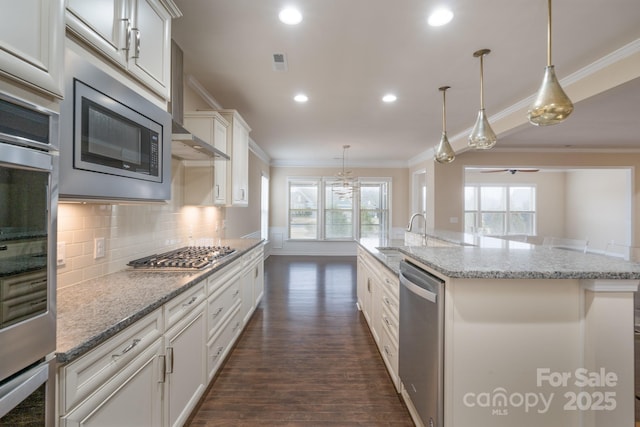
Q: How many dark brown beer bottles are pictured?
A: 0